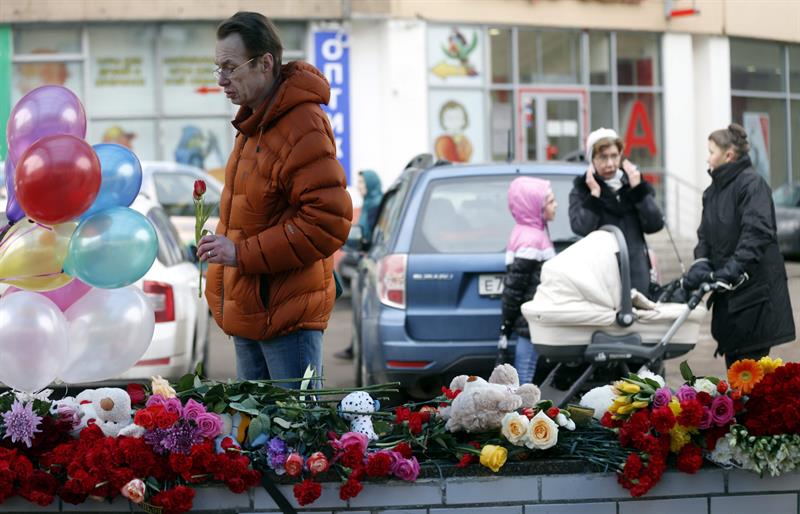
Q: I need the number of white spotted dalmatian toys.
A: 1